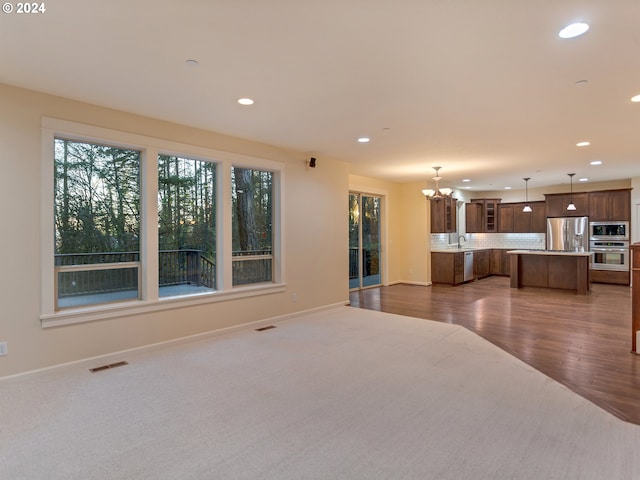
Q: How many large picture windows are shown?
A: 3